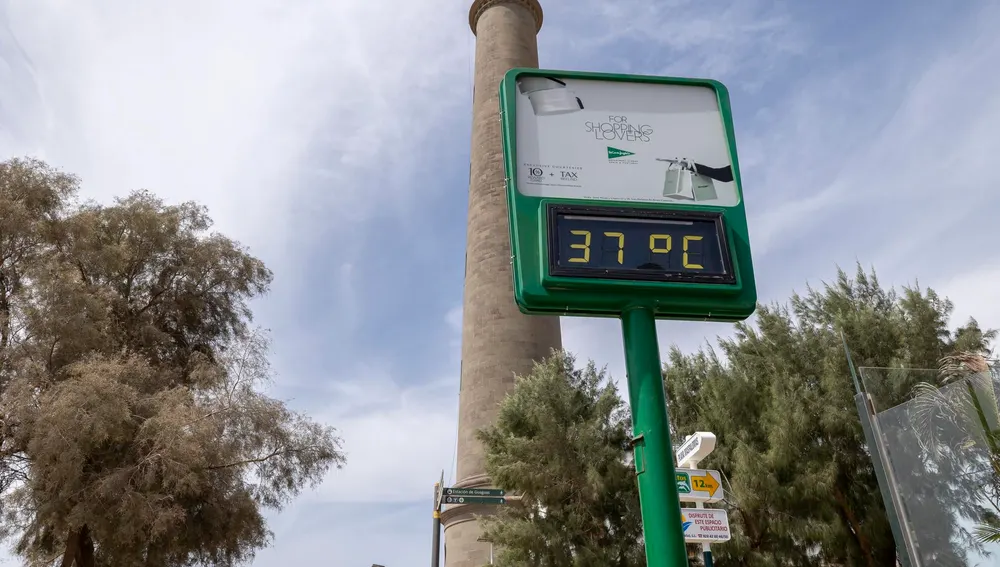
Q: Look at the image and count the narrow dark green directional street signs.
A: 2